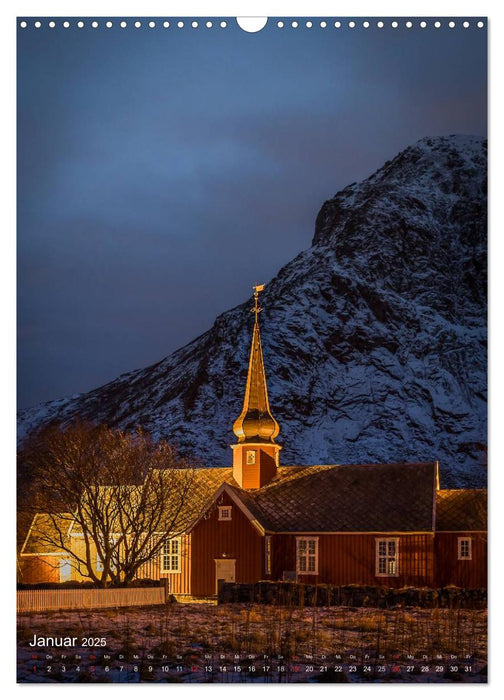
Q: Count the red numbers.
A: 5